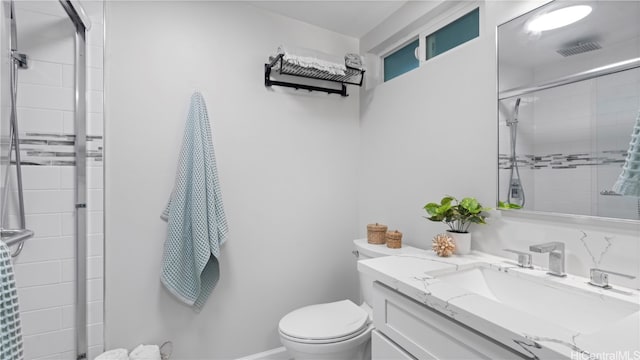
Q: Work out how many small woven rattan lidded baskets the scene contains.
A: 2